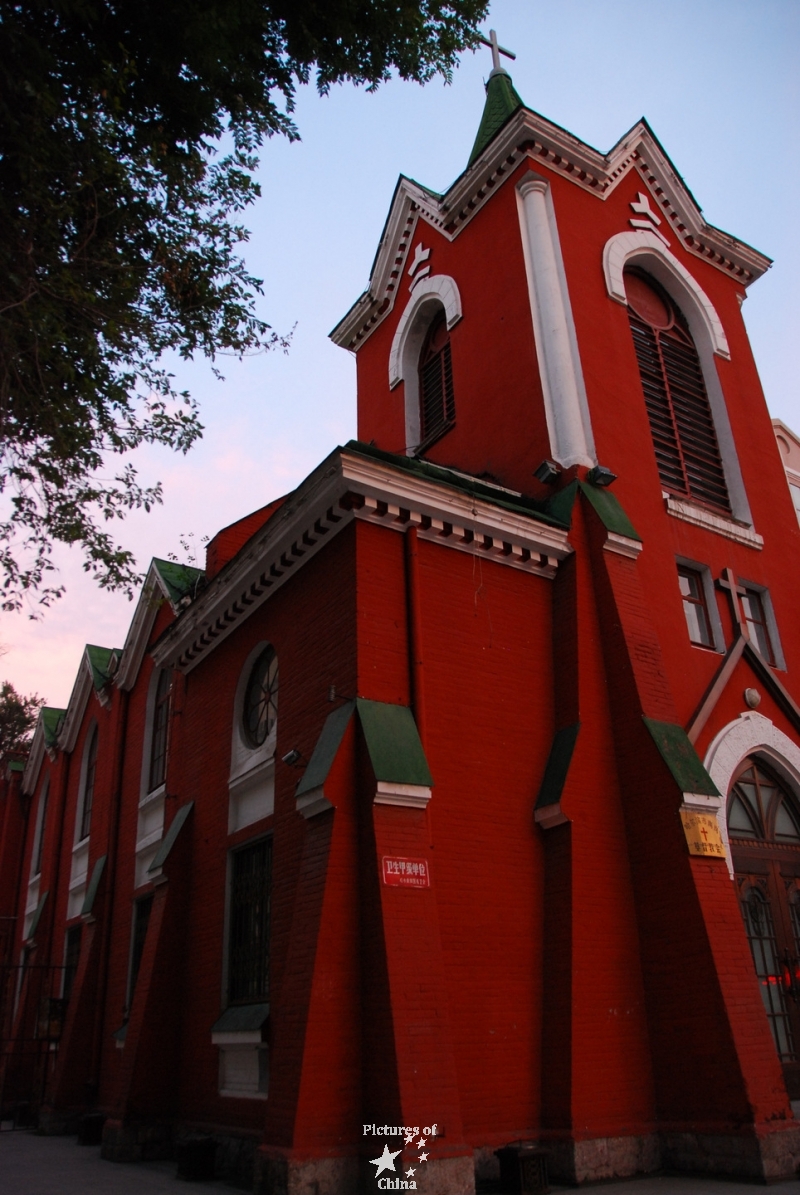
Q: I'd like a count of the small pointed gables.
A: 3